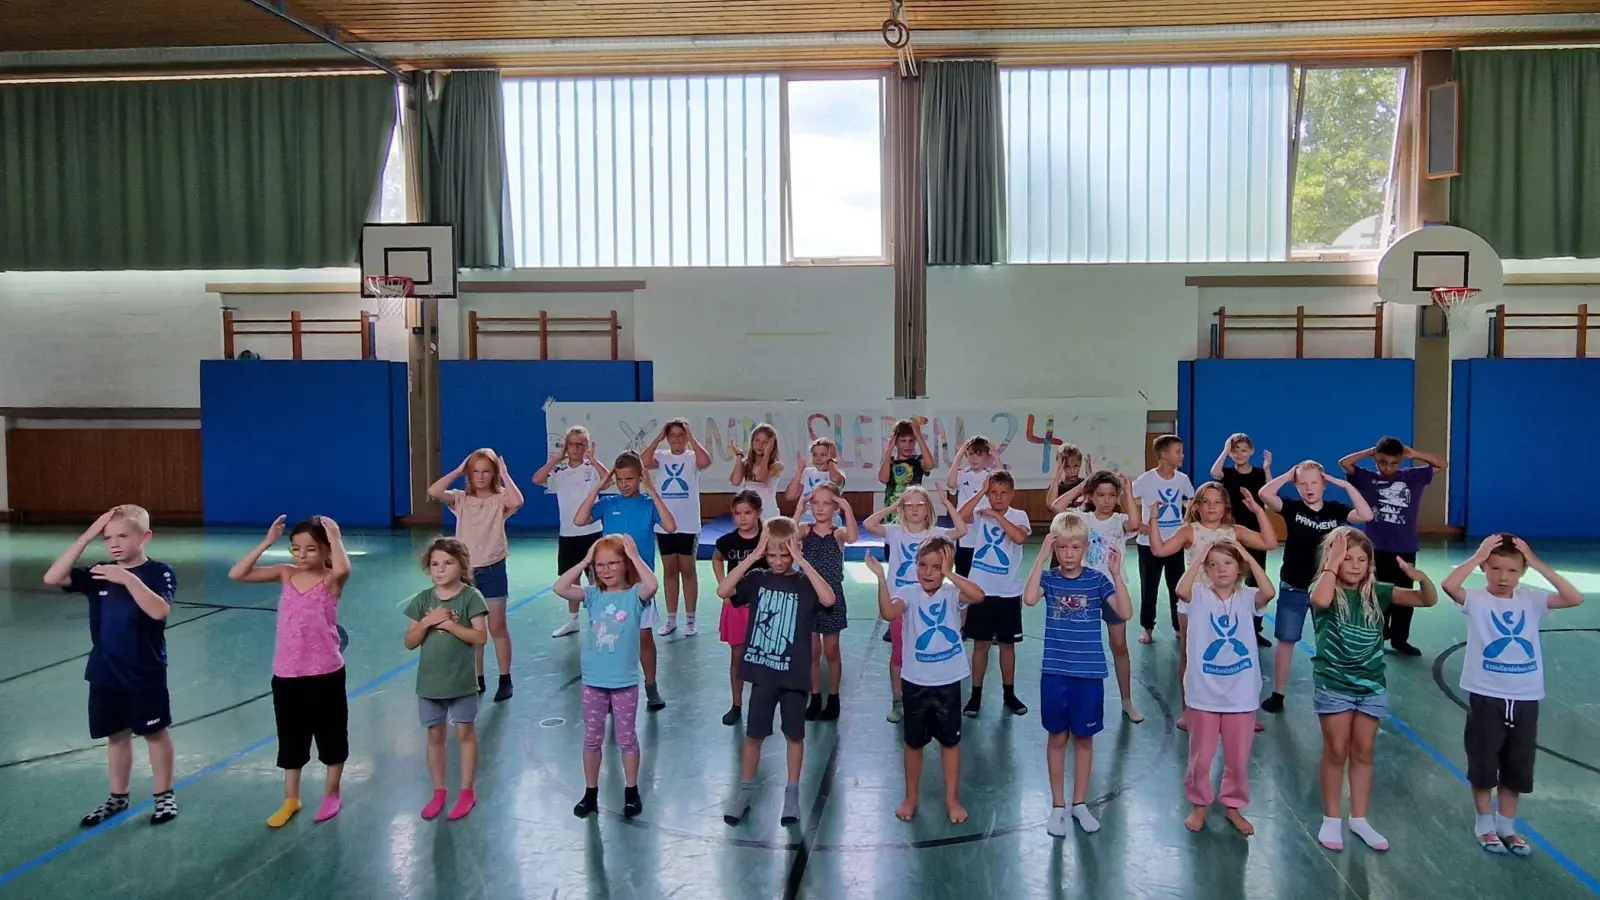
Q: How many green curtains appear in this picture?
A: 4